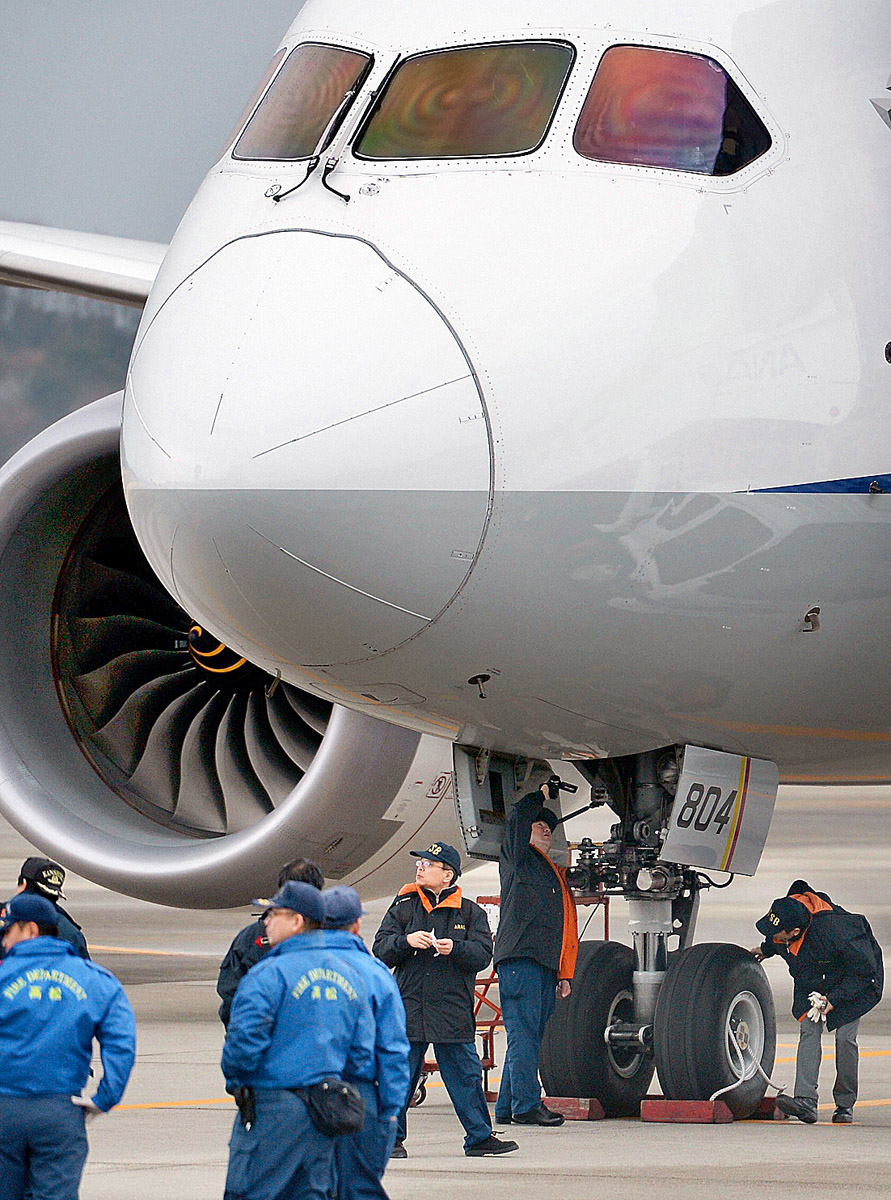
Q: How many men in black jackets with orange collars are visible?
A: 3